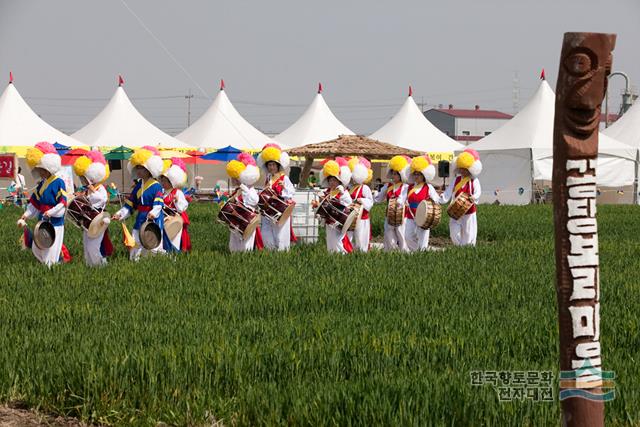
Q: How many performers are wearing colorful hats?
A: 11